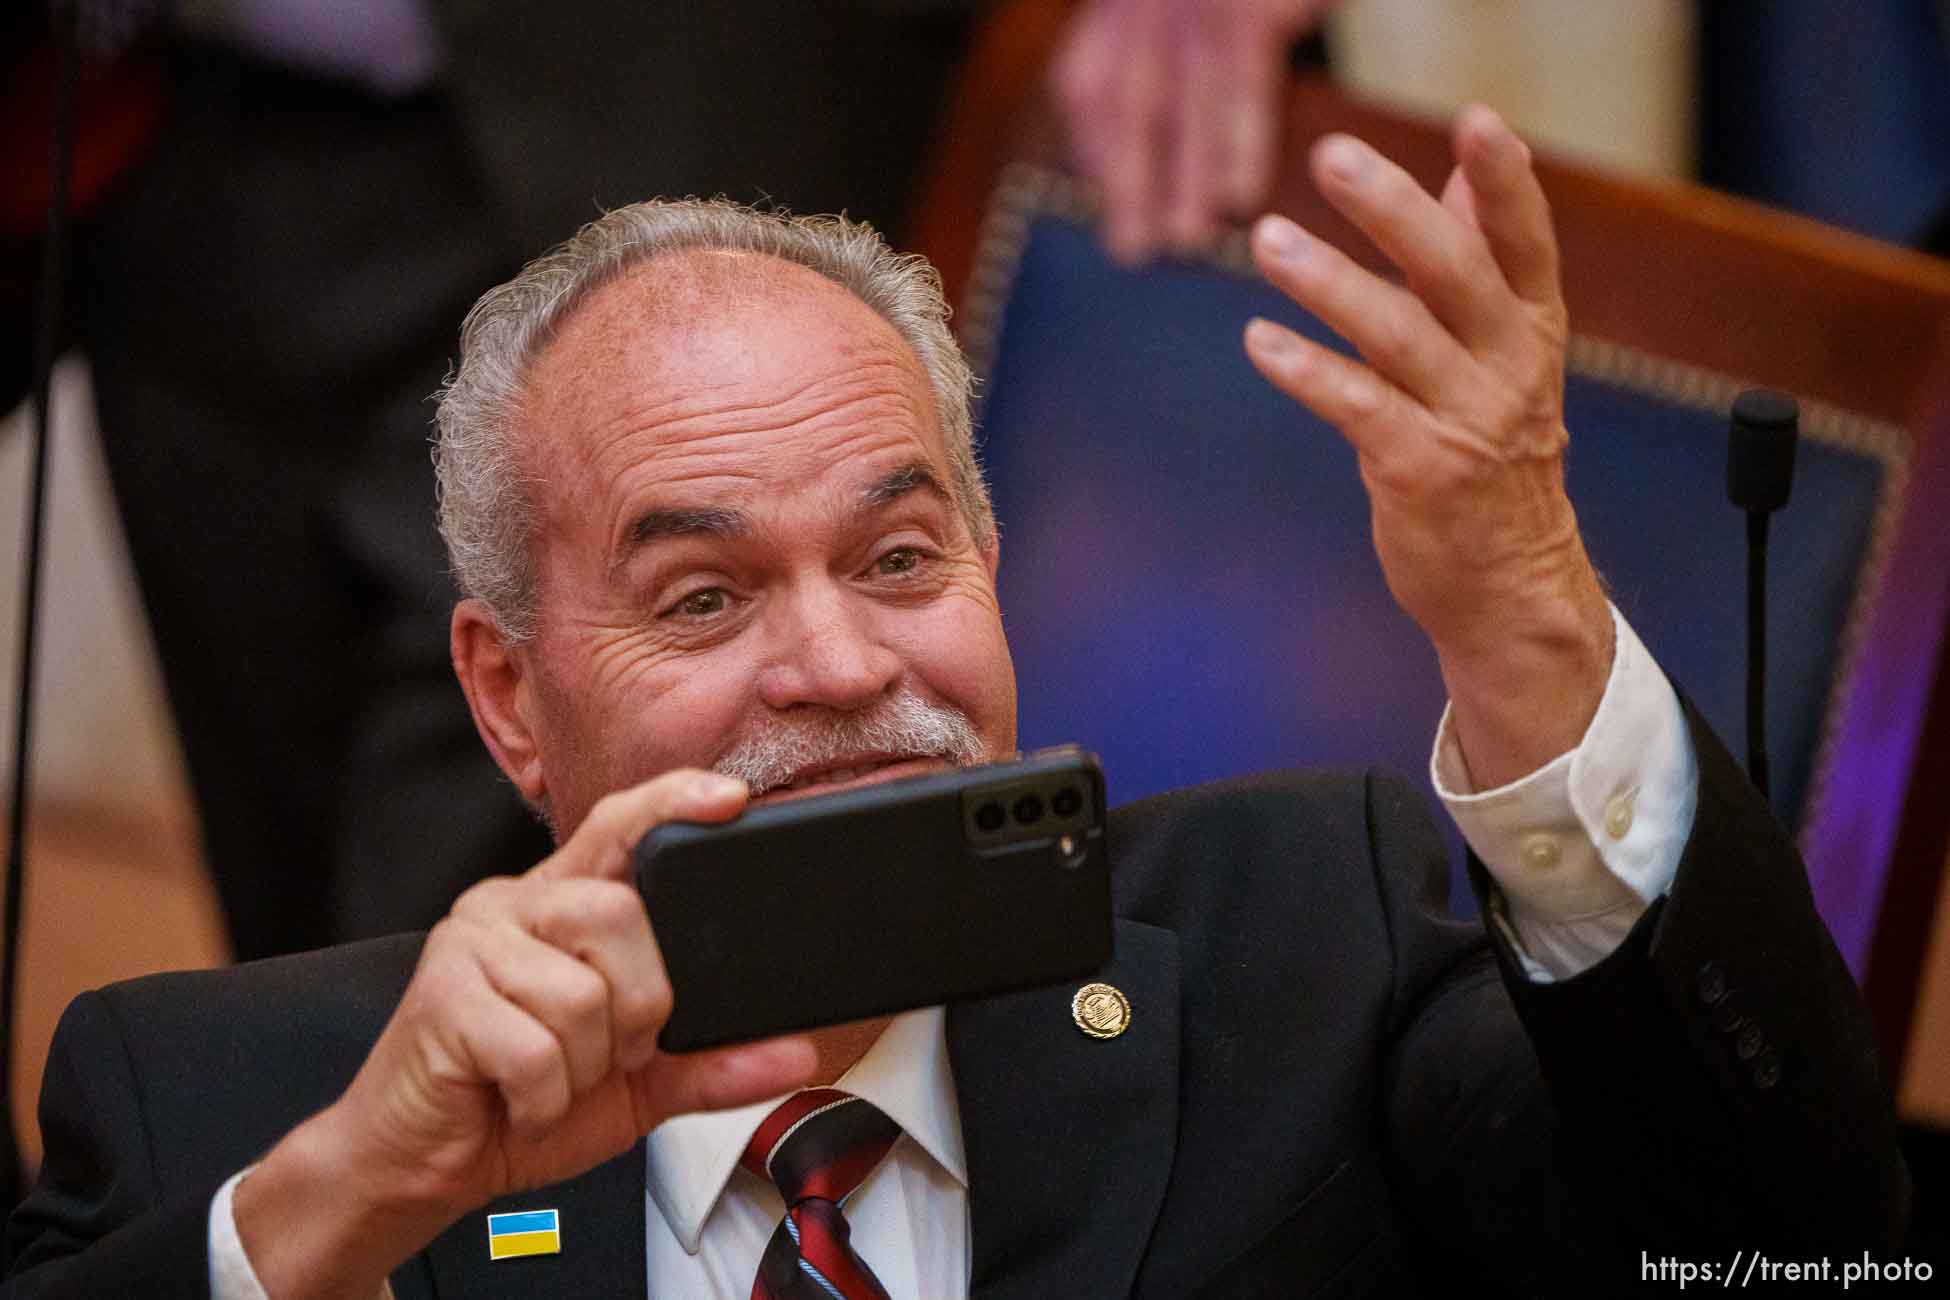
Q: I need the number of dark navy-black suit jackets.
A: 1